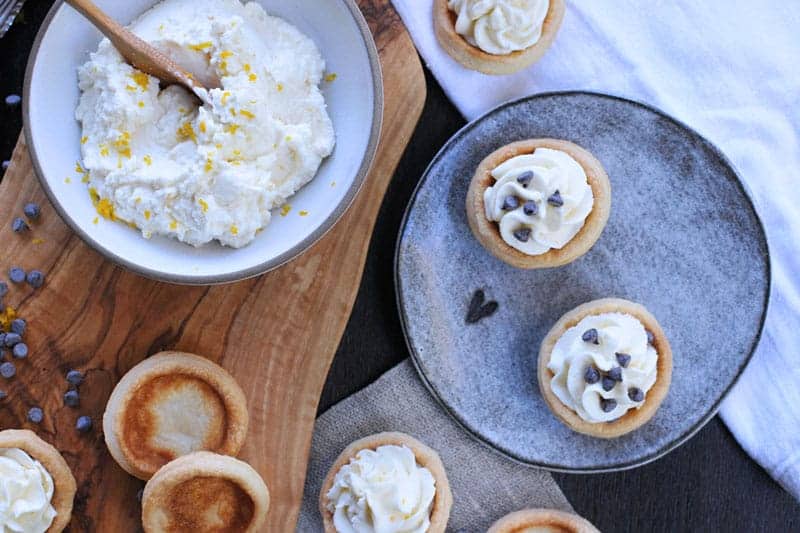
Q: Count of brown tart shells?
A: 8